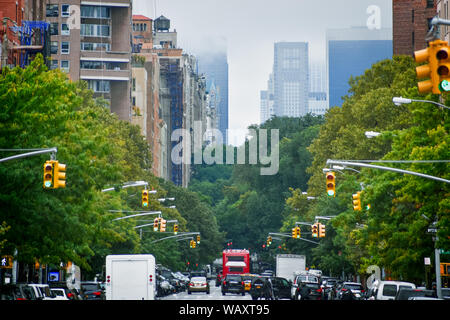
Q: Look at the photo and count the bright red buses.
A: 1